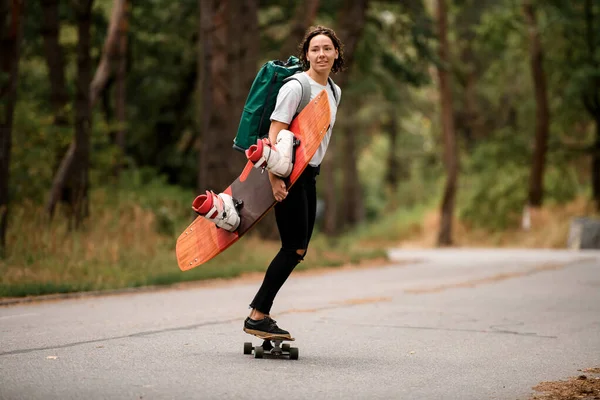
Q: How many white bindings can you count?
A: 2